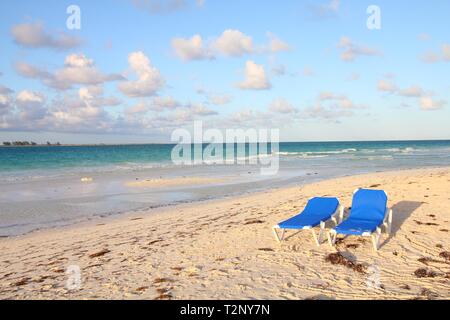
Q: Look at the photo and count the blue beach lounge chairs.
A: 2